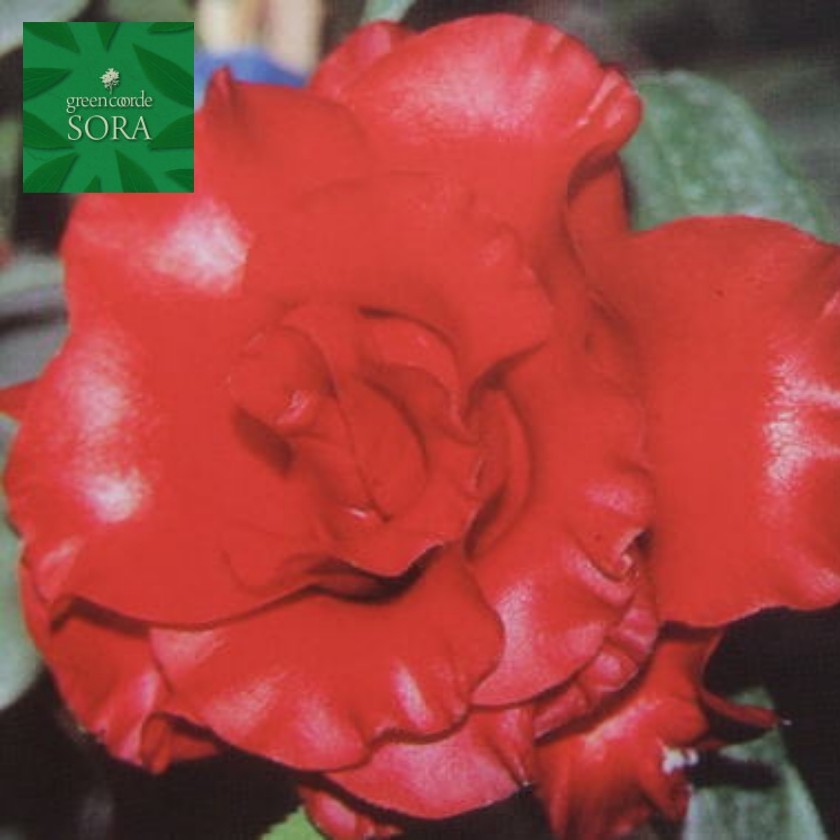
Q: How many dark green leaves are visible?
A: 11